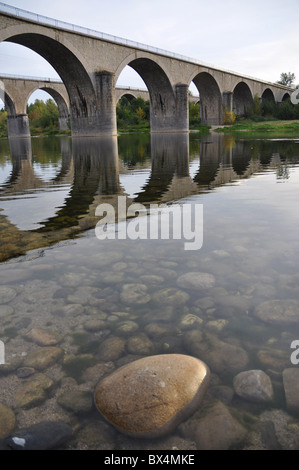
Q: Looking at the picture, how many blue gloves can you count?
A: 0